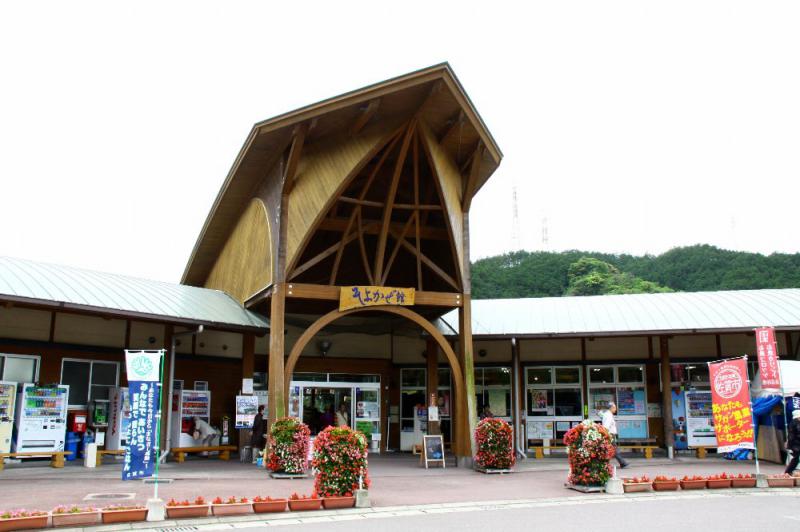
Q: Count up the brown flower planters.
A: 15